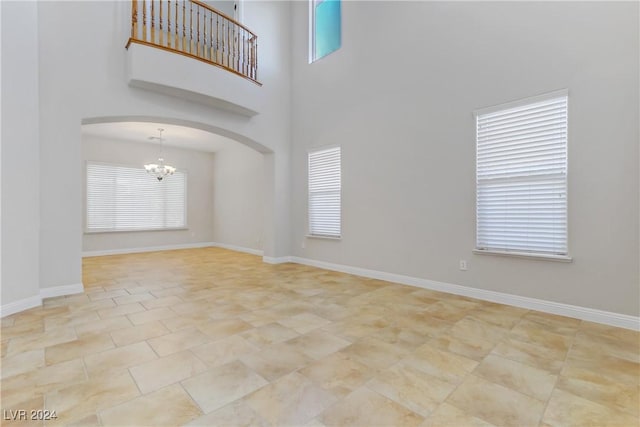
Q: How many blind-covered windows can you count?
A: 3